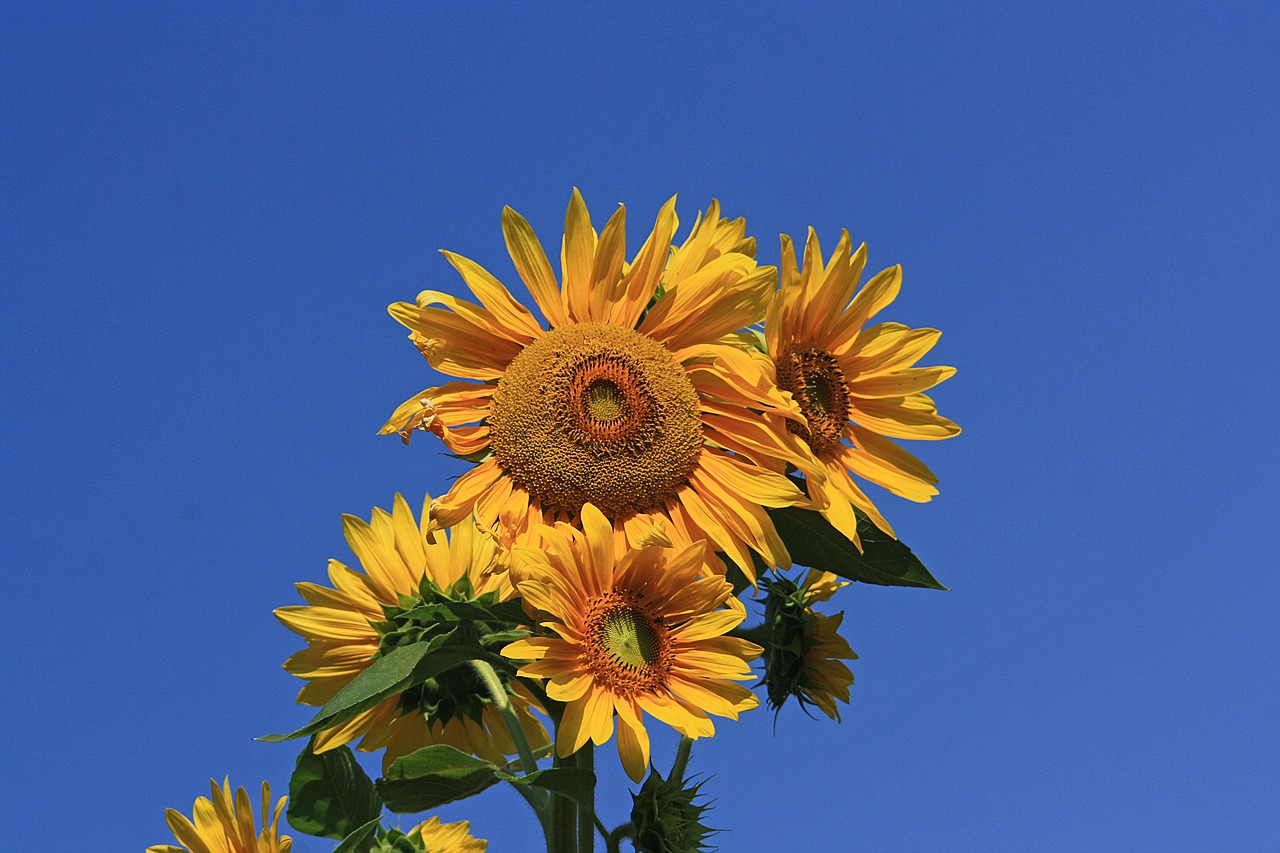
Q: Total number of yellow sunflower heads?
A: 8